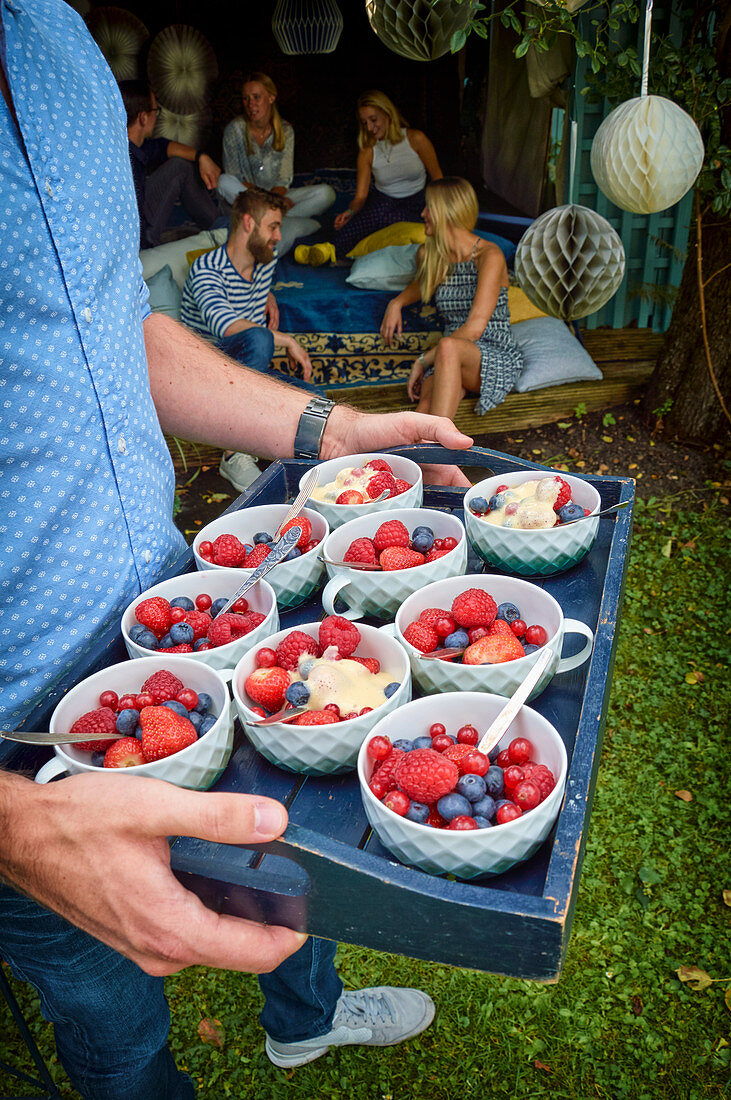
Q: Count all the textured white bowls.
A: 9